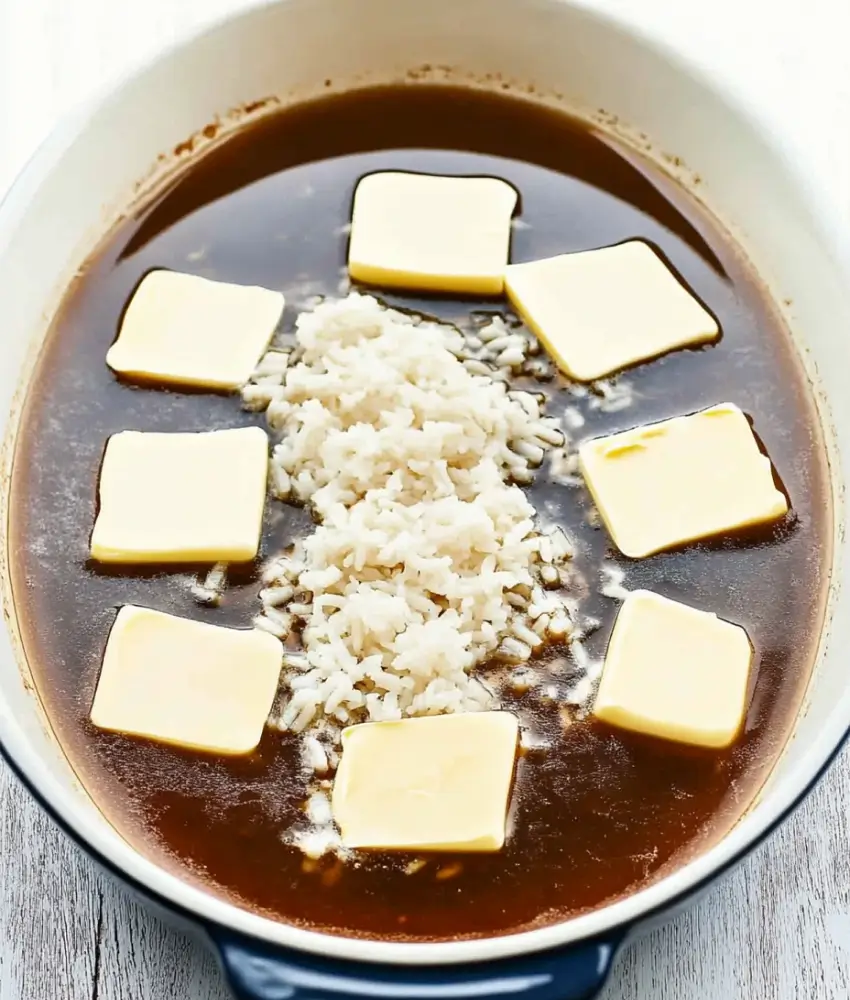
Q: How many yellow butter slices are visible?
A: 8